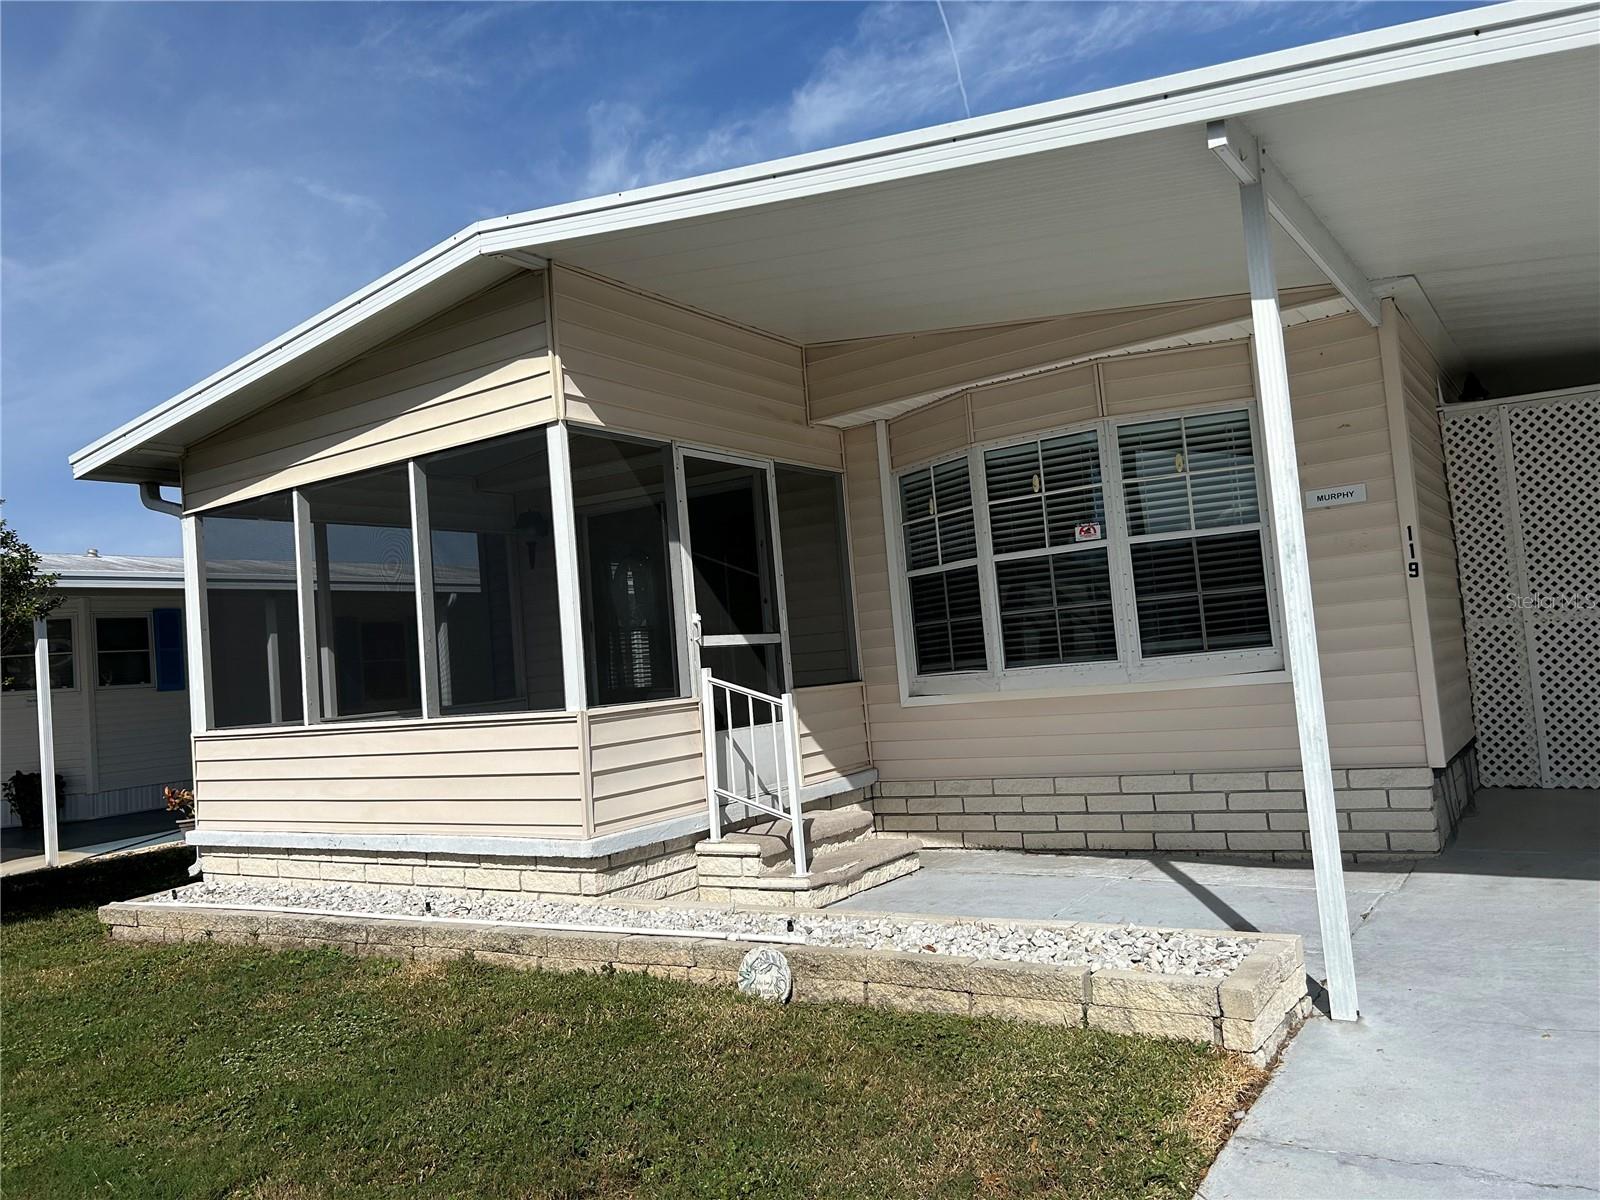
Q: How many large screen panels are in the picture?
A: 5